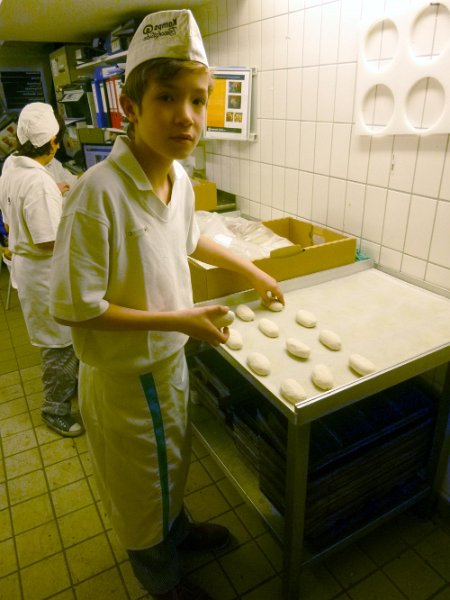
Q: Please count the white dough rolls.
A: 12